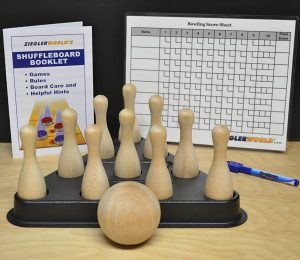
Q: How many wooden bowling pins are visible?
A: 10